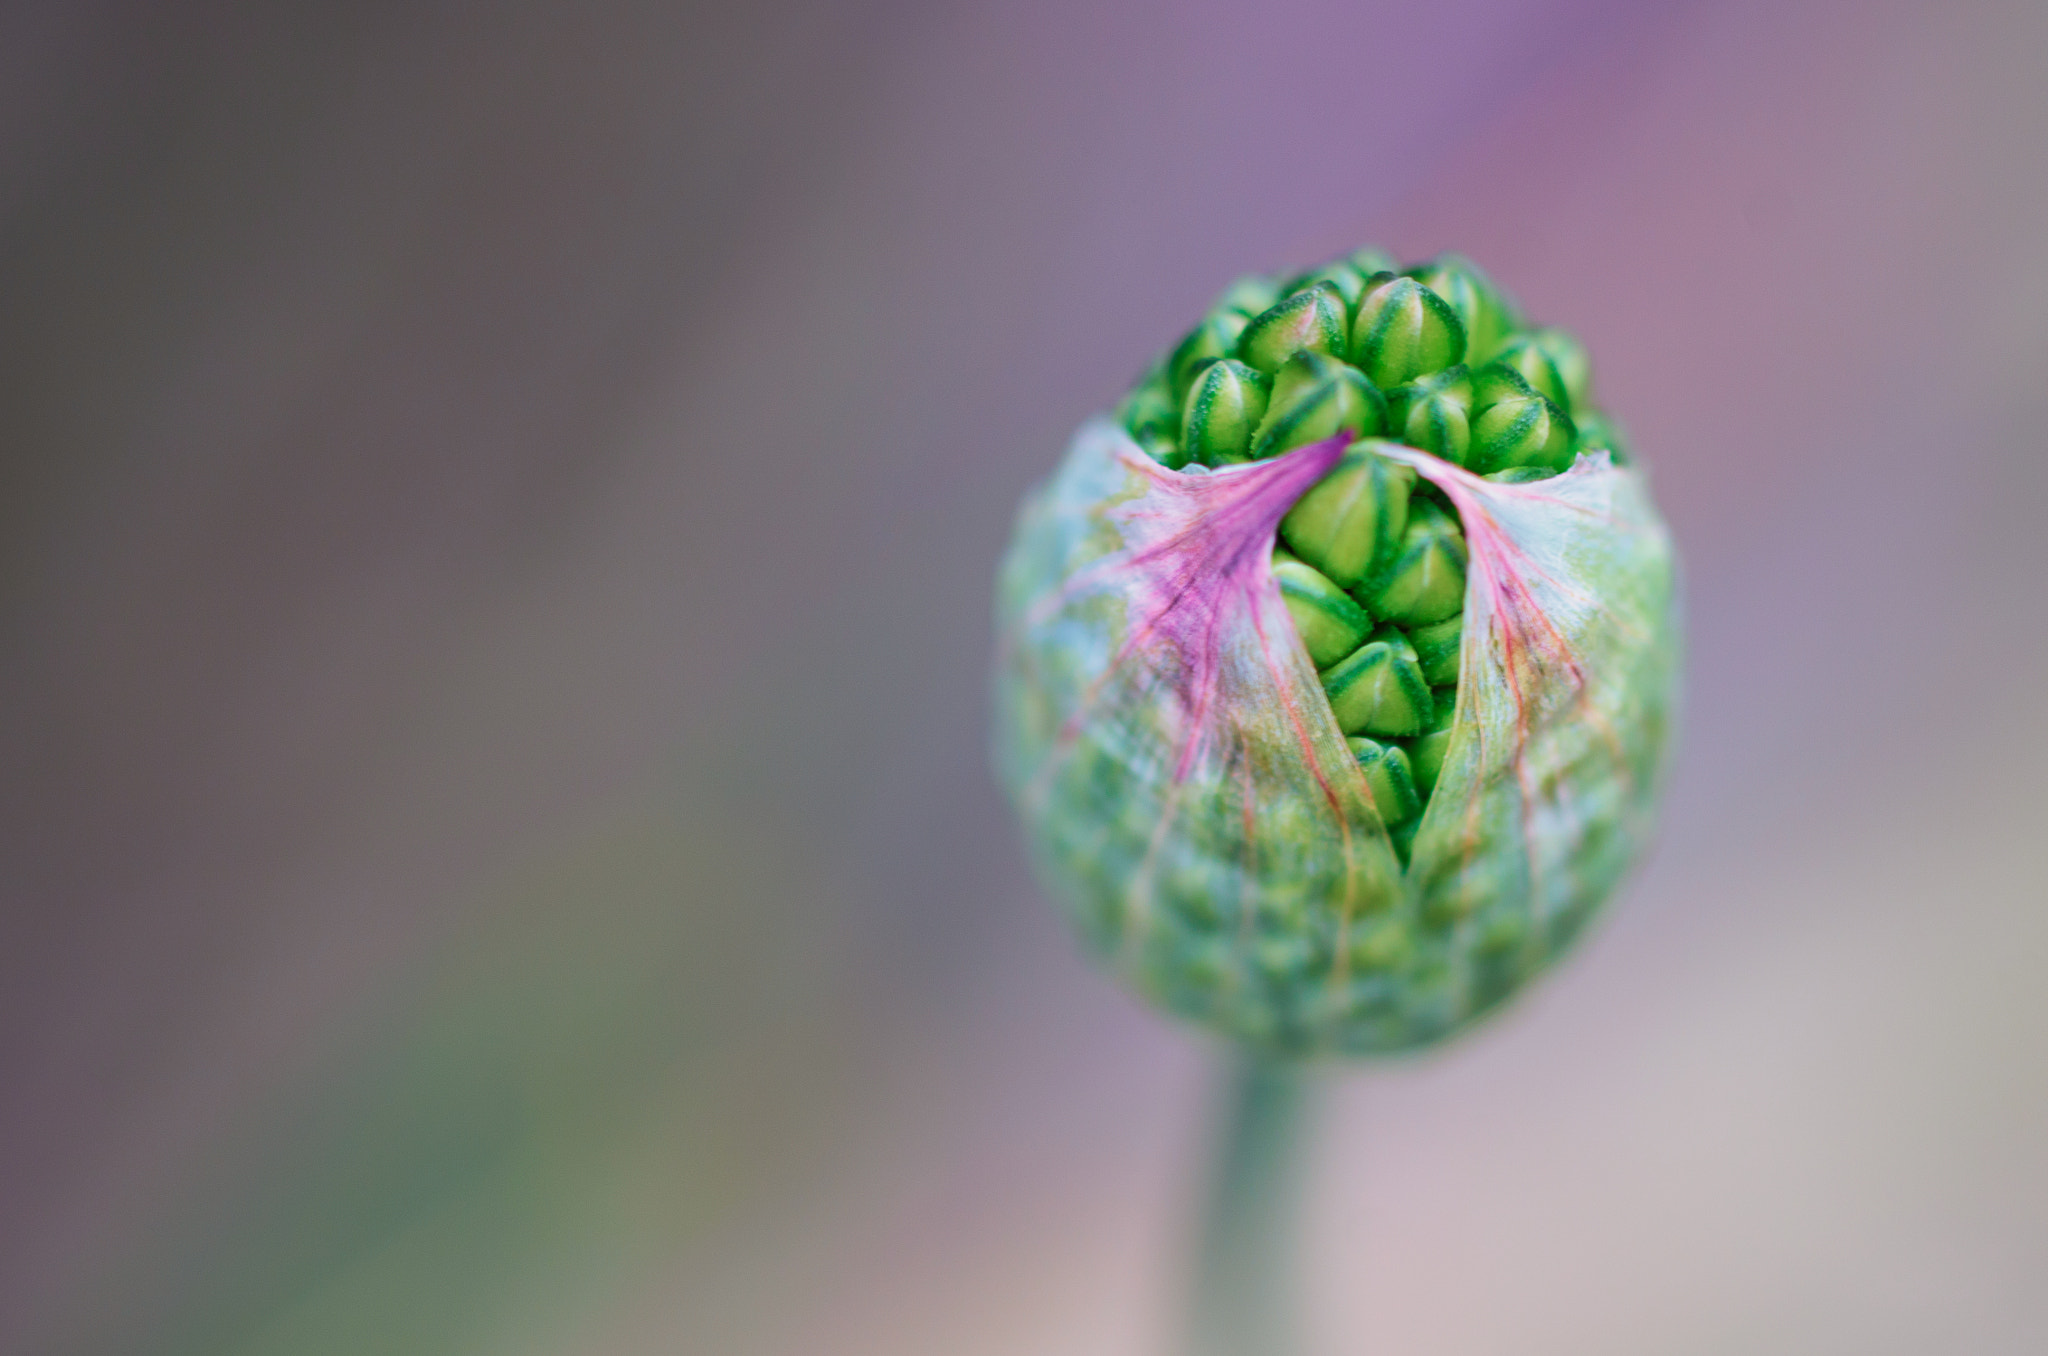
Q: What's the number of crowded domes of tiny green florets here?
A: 1